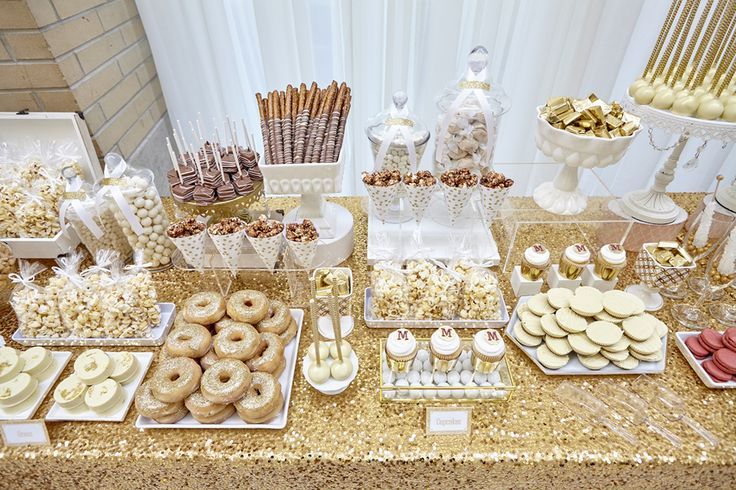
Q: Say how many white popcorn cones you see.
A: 8